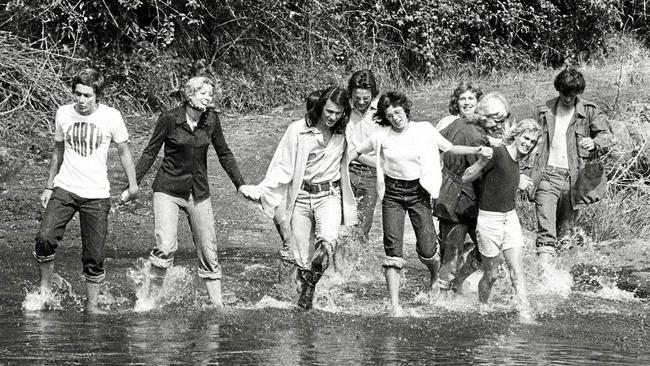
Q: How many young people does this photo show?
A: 10